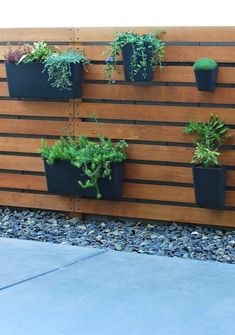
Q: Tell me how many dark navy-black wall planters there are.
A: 5